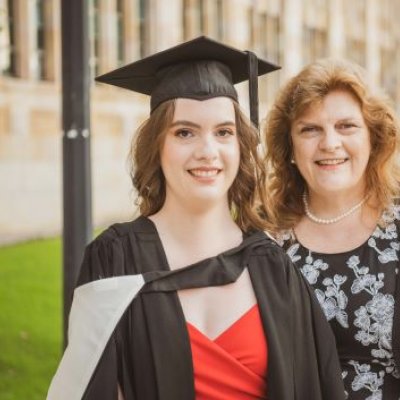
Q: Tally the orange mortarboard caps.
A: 0